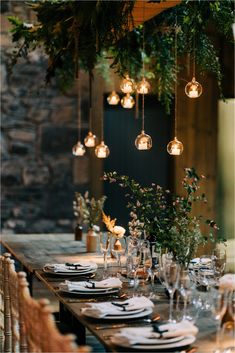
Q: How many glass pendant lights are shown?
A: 10